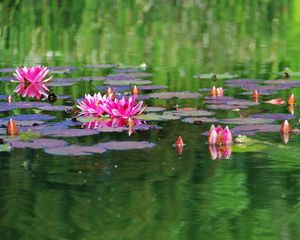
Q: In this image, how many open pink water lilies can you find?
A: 3